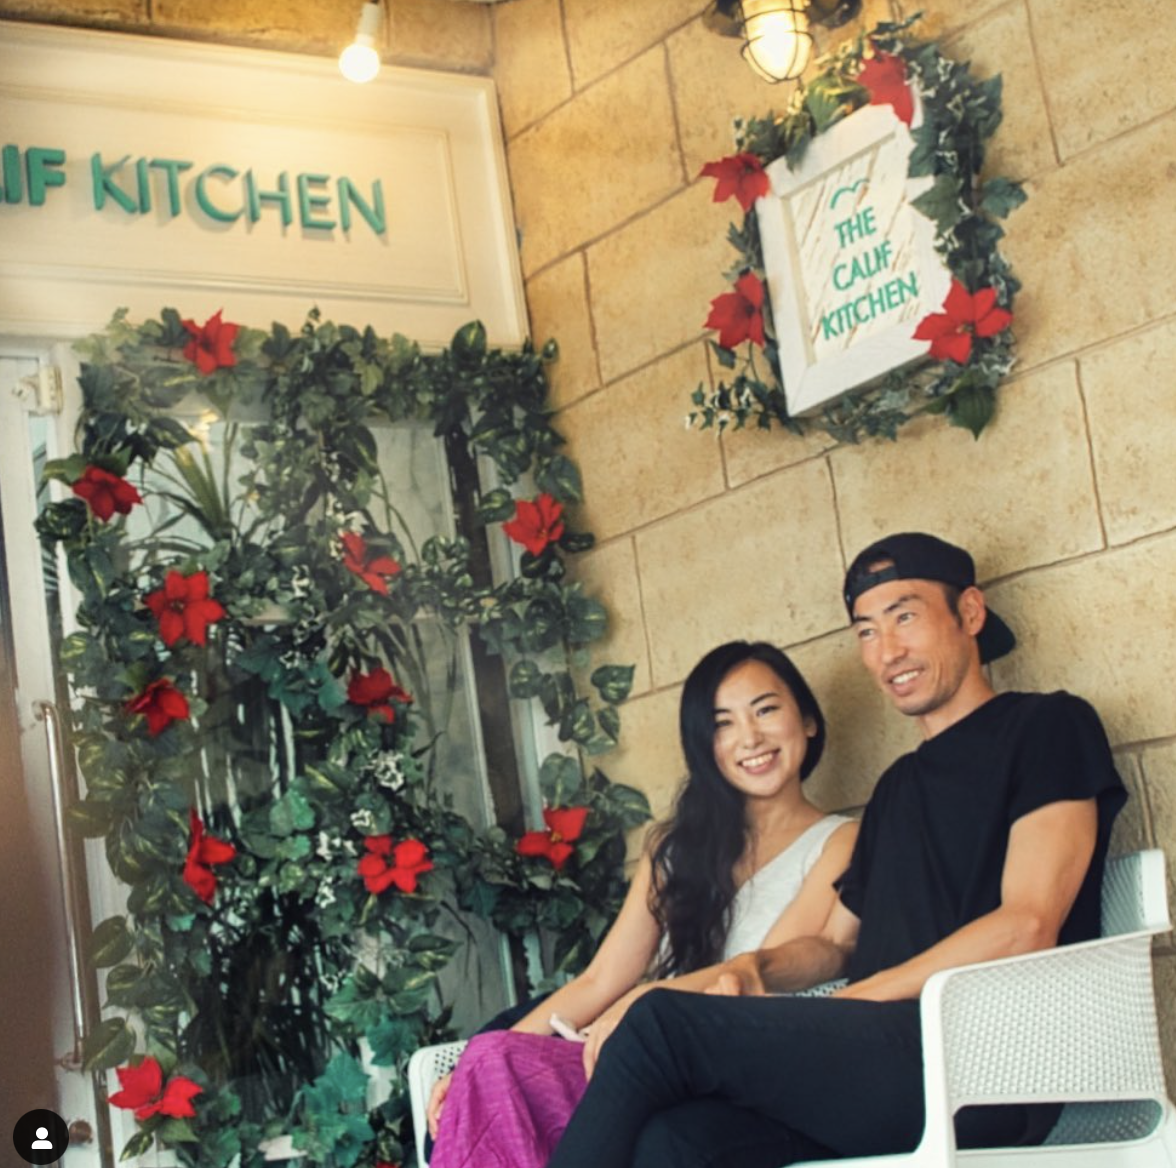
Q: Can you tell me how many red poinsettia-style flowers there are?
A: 15